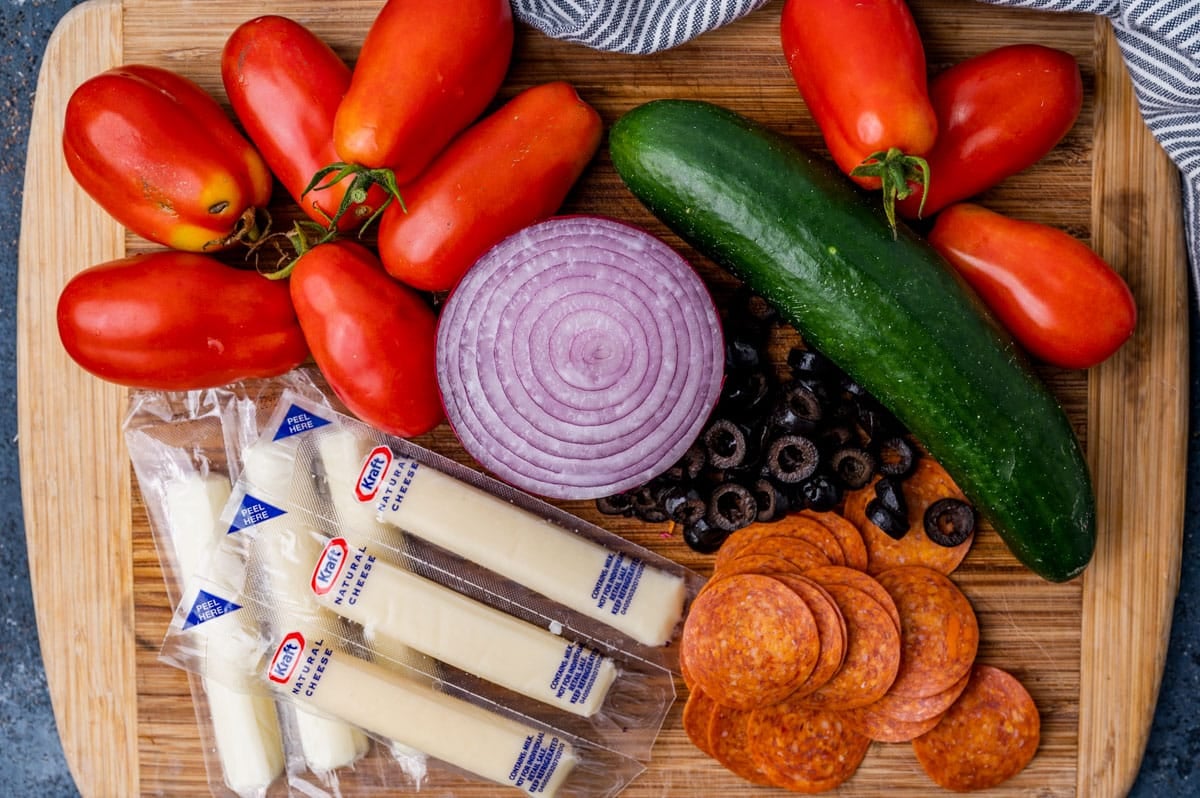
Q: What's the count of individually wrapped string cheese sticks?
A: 6